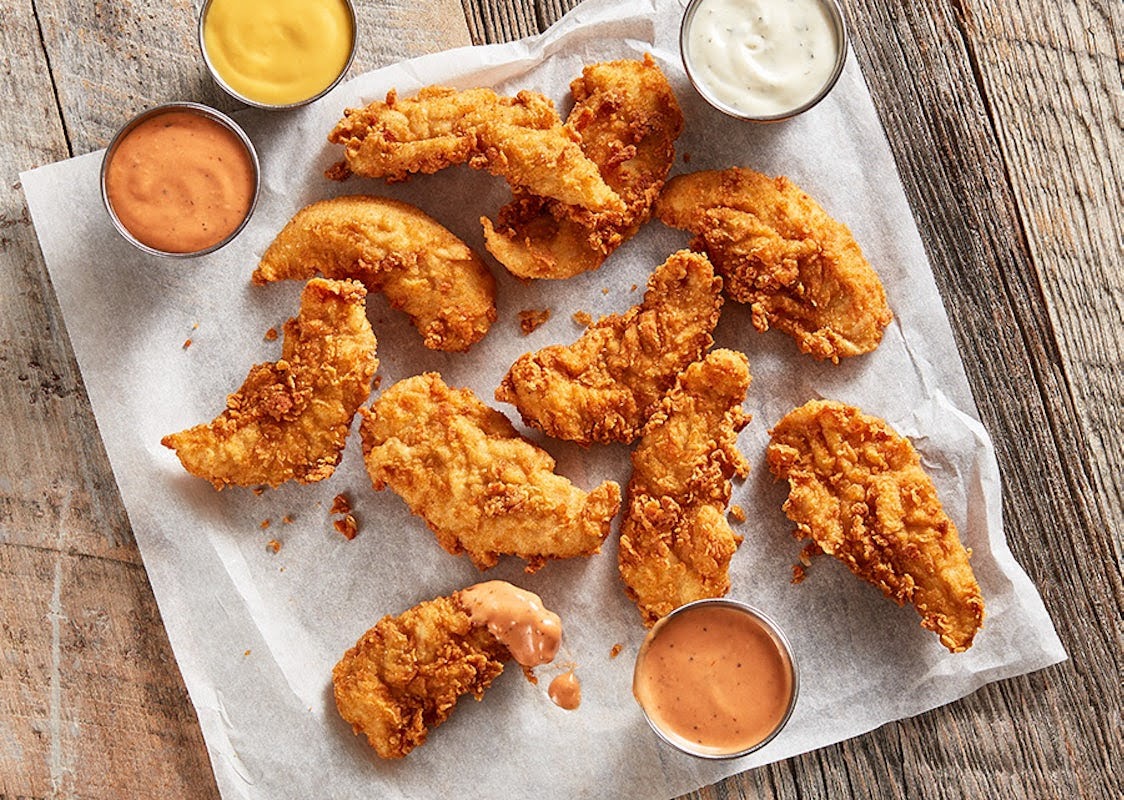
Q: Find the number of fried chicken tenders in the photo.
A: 10